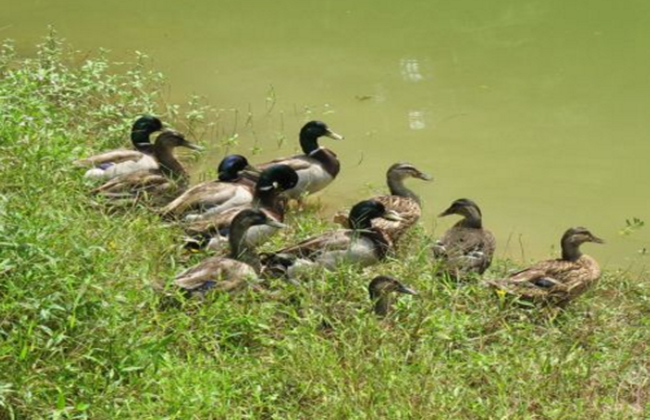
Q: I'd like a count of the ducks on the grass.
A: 11